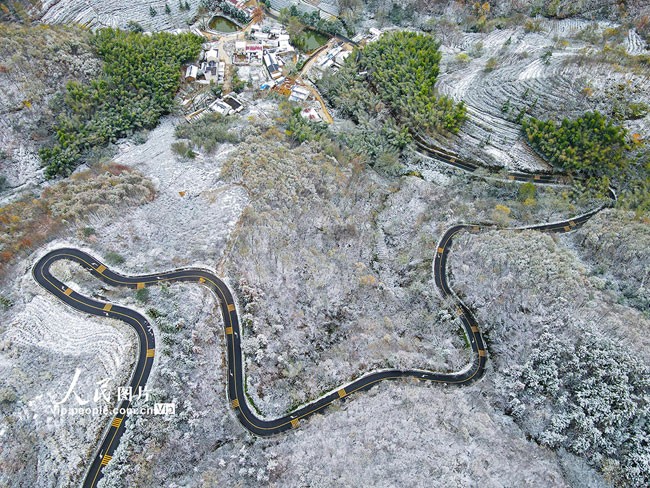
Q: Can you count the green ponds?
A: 2